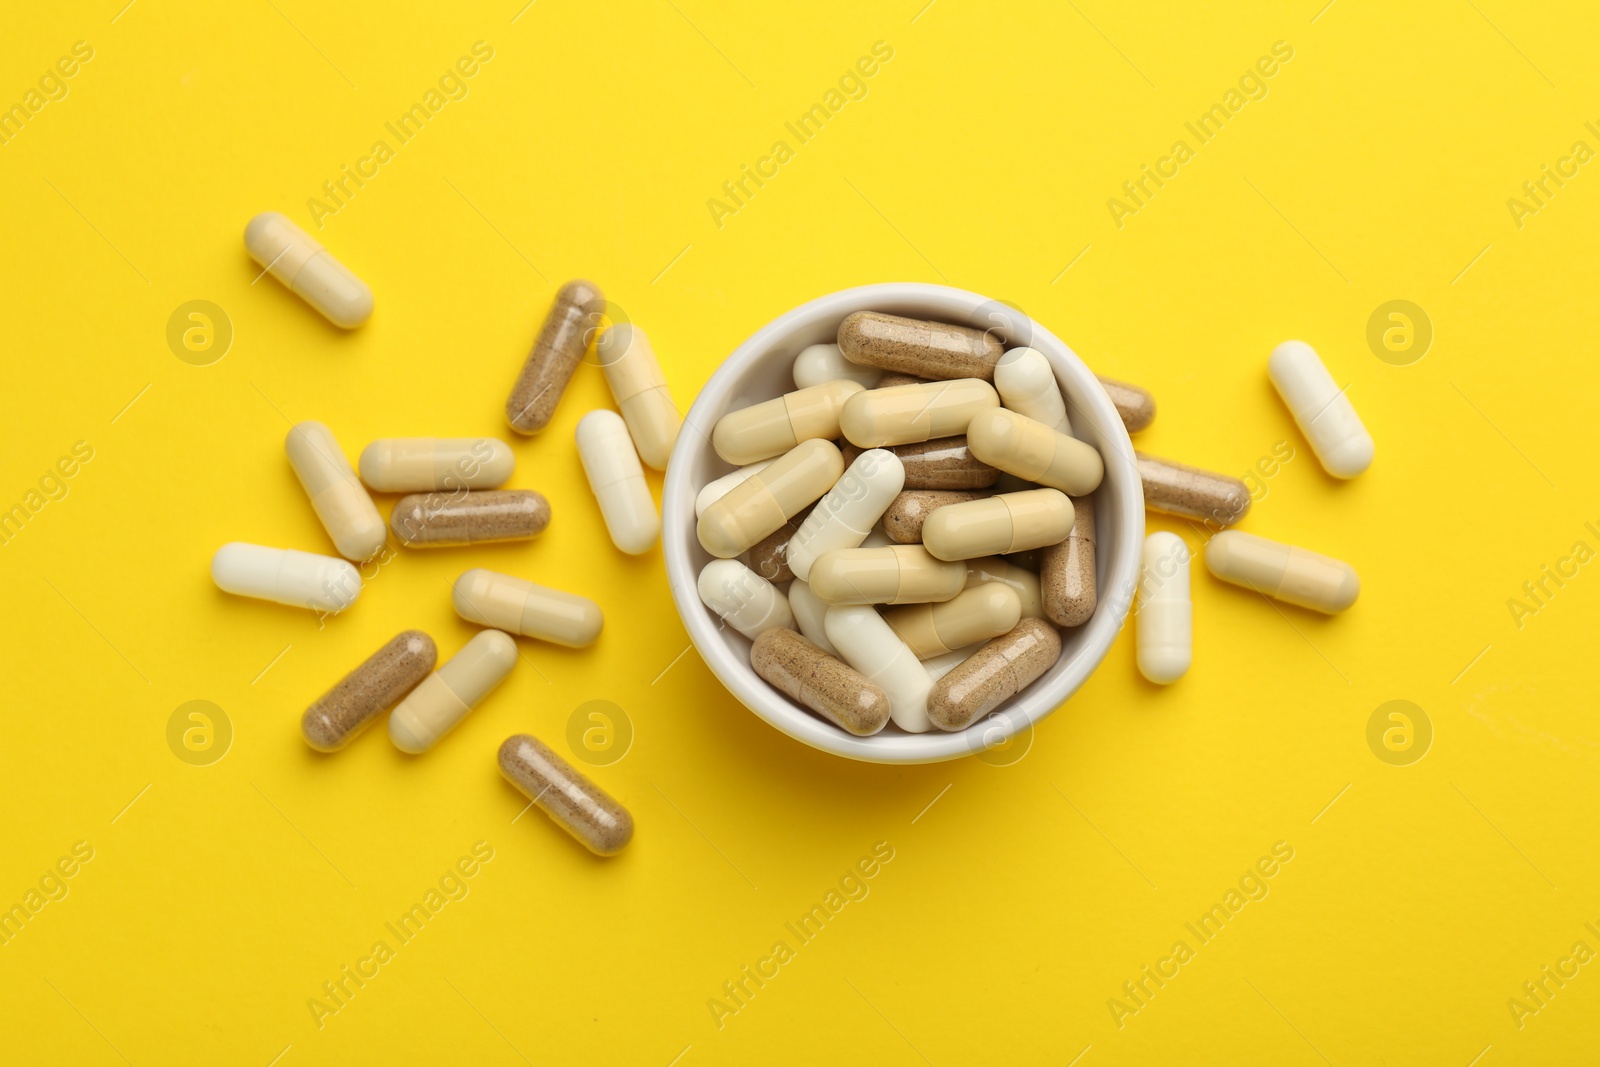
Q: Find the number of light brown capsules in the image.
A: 15